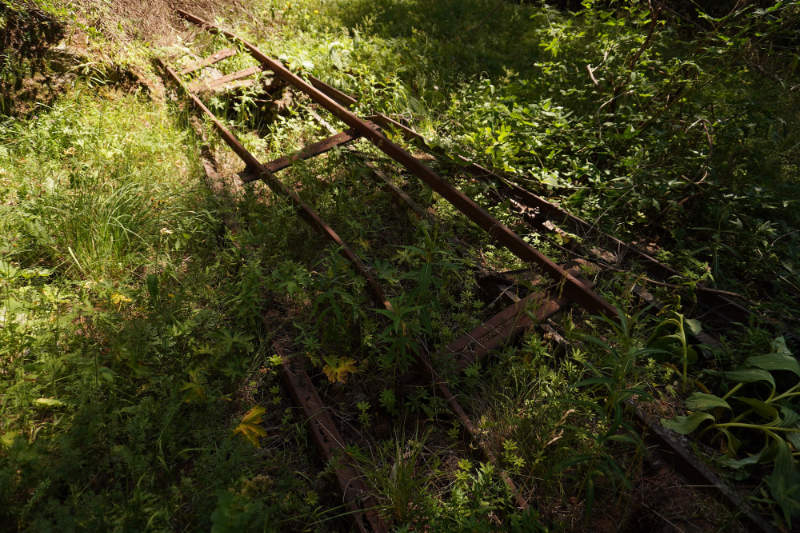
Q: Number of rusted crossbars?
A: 4